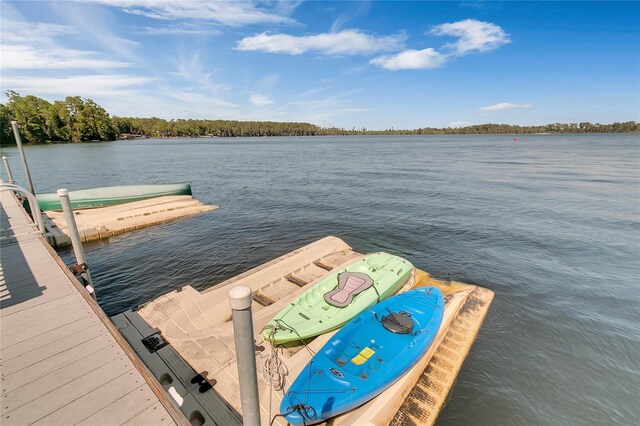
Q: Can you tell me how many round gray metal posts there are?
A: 4